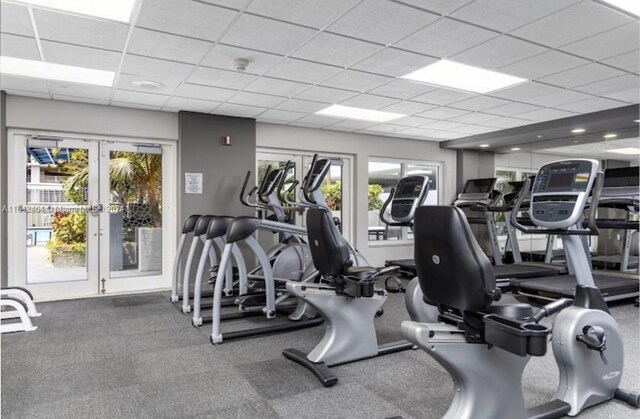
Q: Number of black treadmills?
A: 3